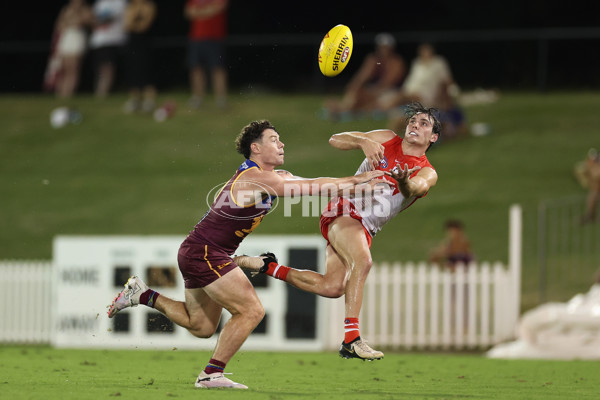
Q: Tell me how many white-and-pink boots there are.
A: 2